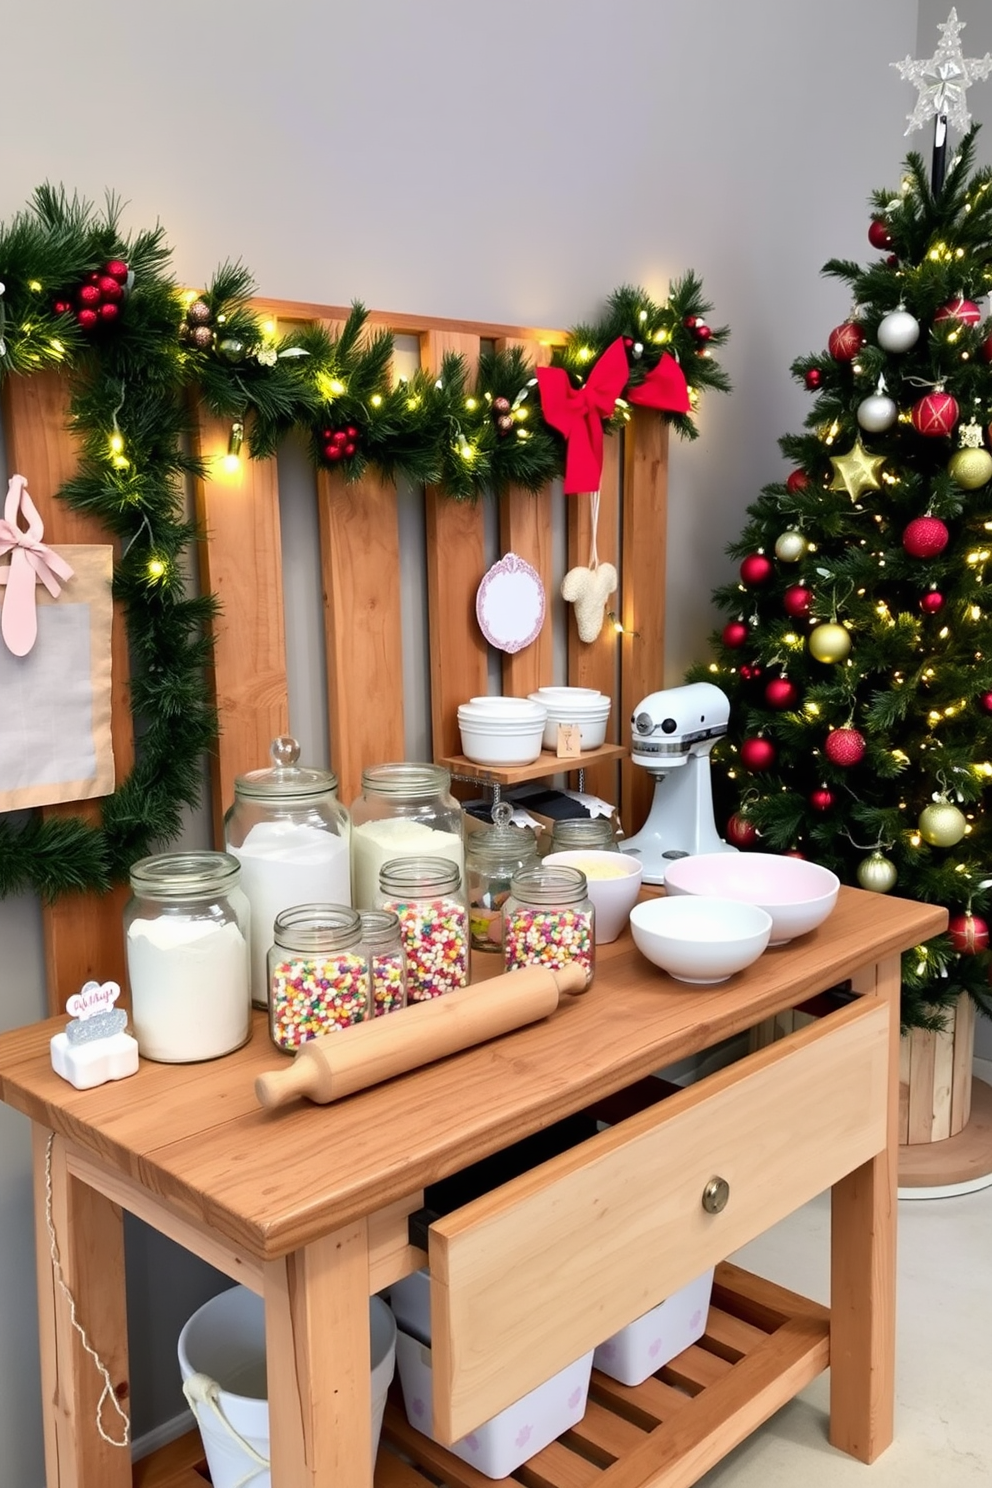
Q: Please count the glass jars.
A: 9